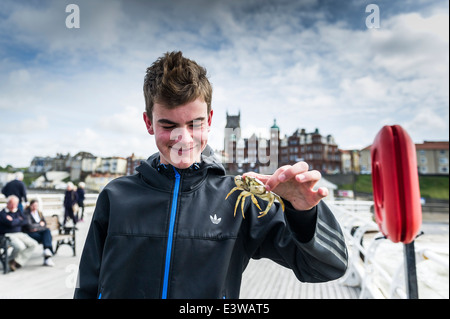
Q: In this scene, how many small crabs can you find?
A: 1